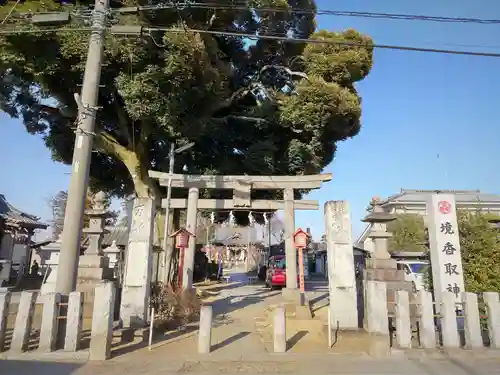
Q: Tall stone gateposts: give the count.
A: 2